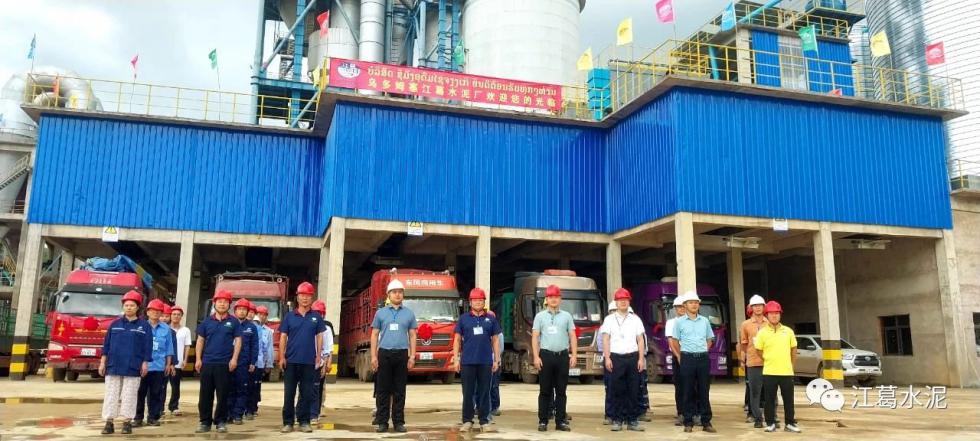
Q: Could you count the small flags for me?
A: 13